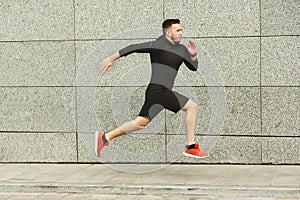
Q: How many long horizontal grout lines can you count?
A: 3